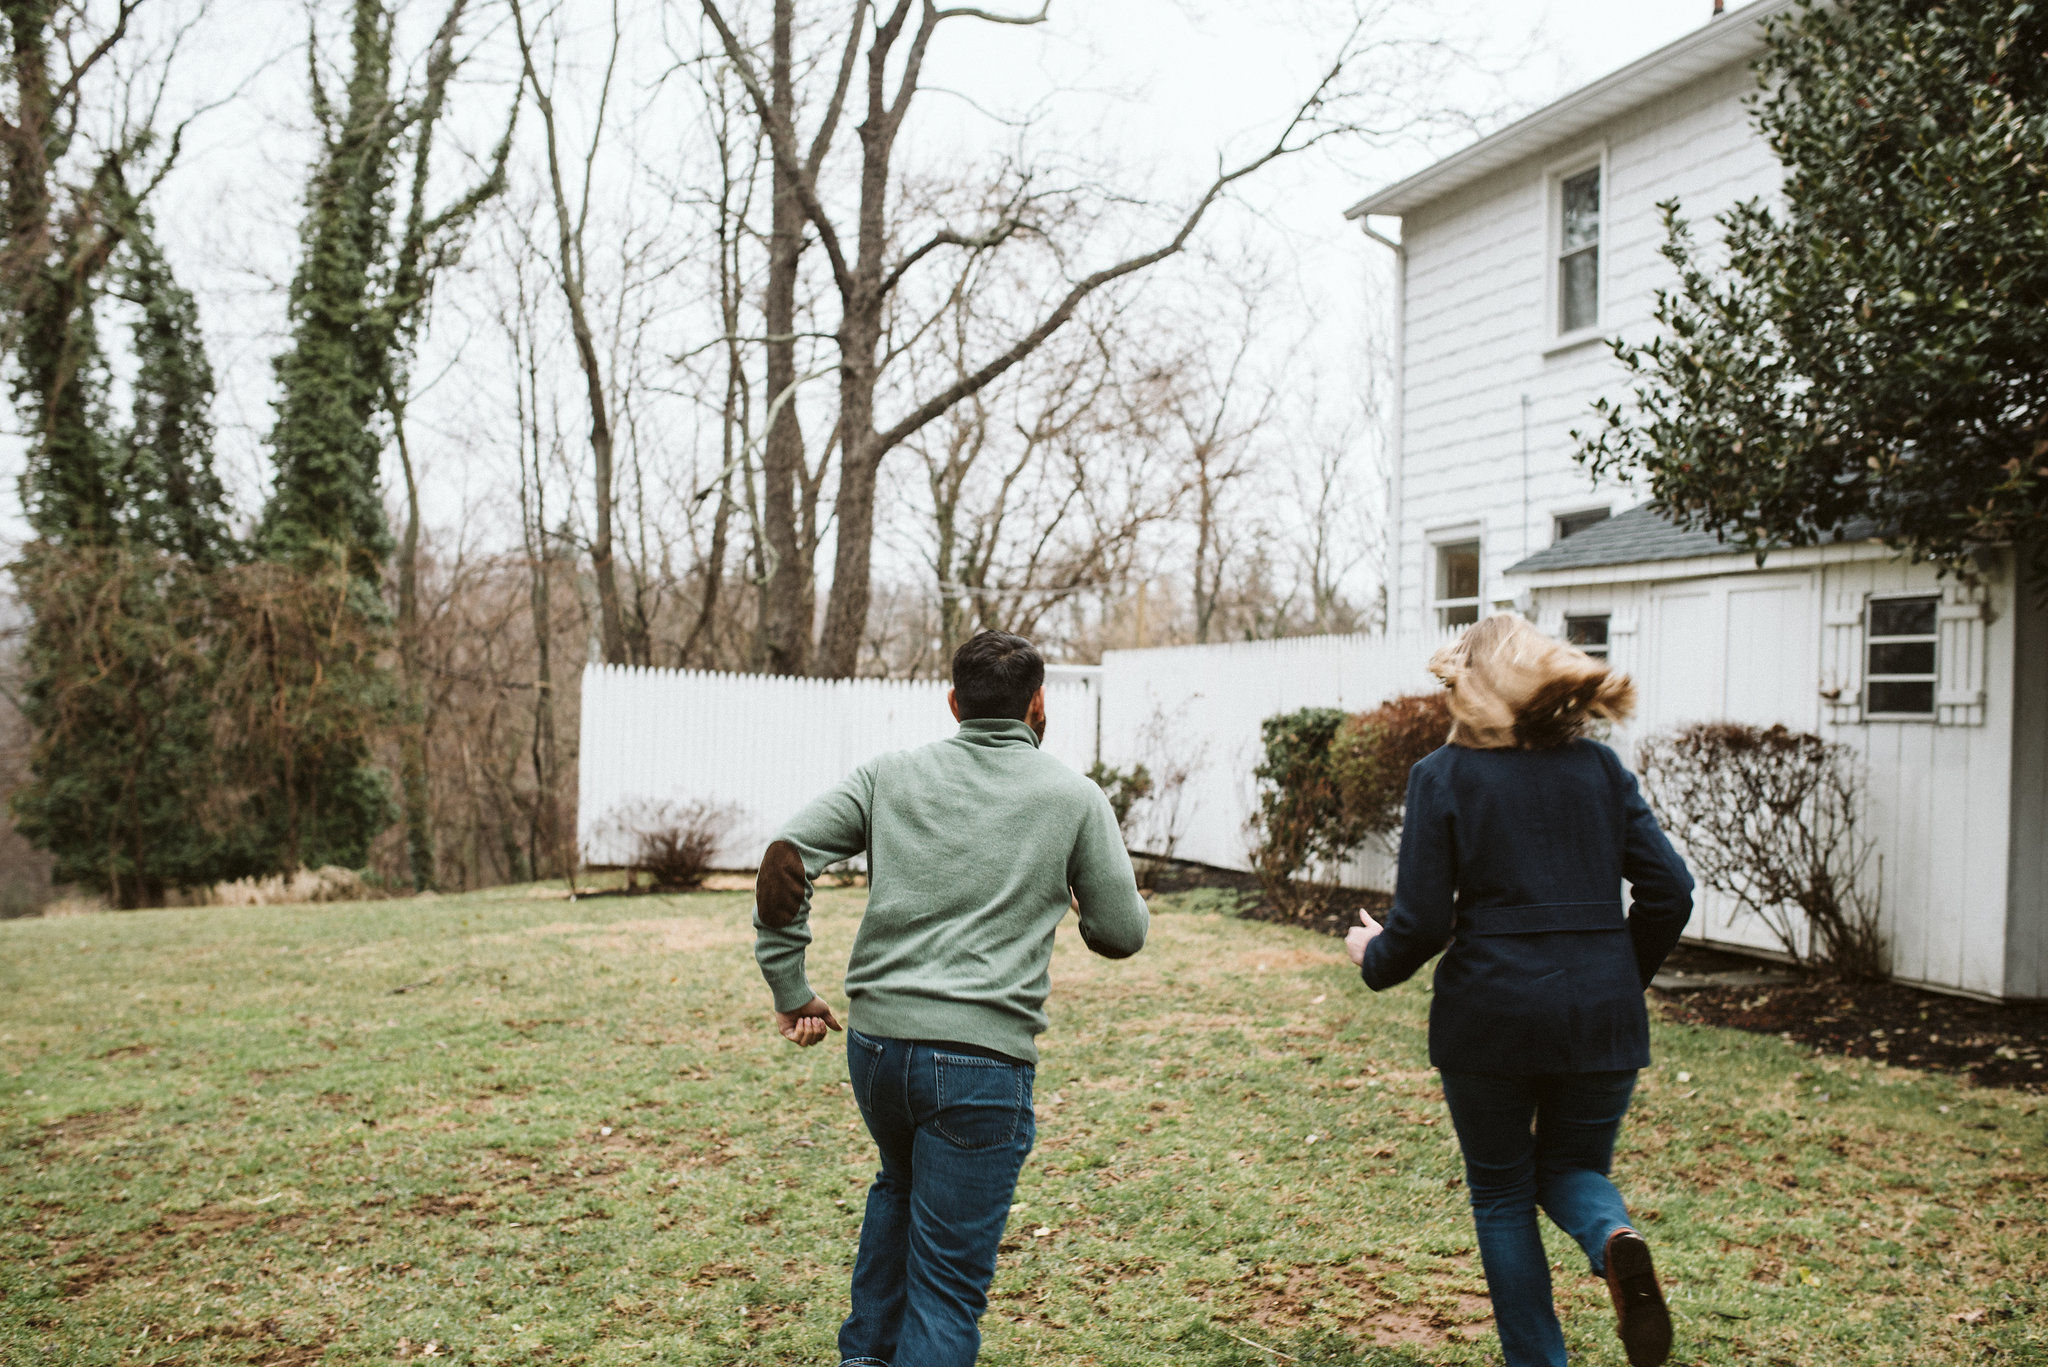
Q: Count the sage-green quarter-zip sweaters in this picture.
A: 1